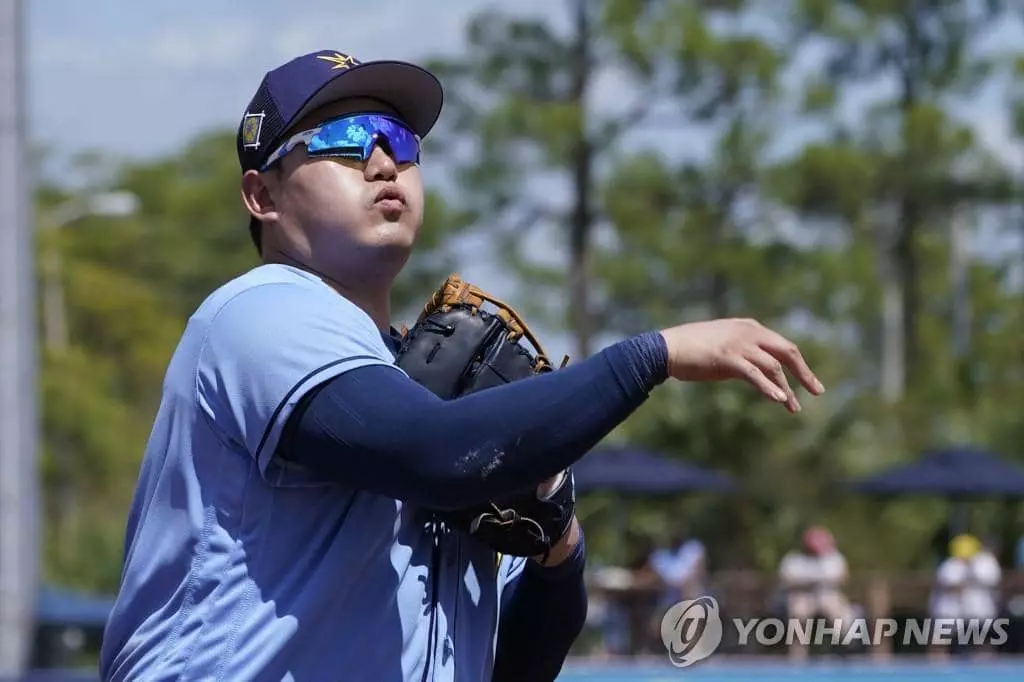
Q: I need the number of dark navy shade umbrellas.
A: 2